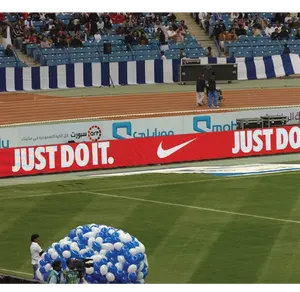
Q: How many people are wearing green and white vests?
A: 2